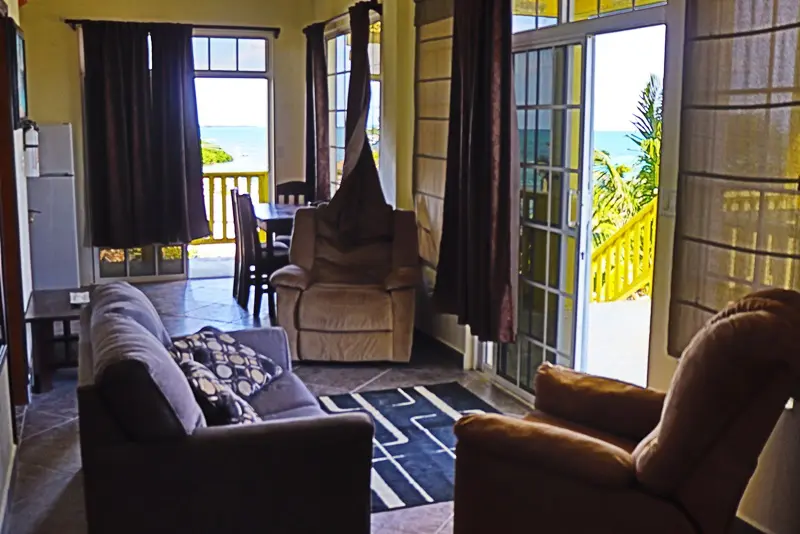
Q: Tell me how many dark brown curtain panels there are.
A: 5